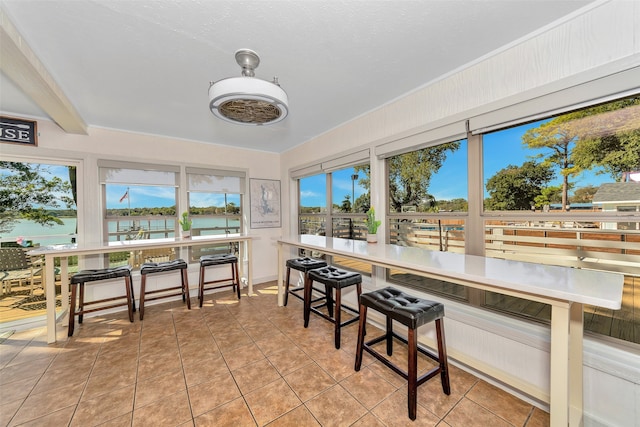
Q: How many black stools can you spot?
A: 6